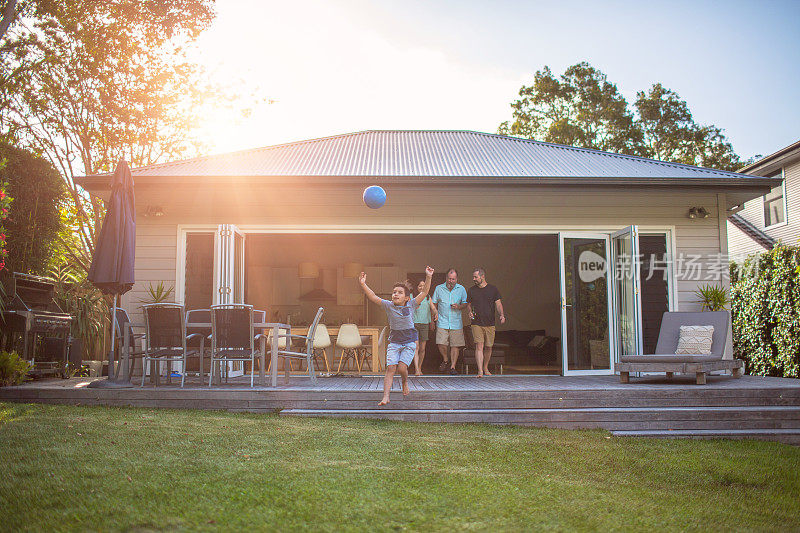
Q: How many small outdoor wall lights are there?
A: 2